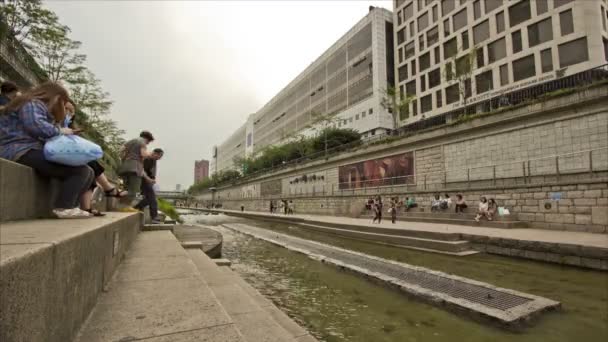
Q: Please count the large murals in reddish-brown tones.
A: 1